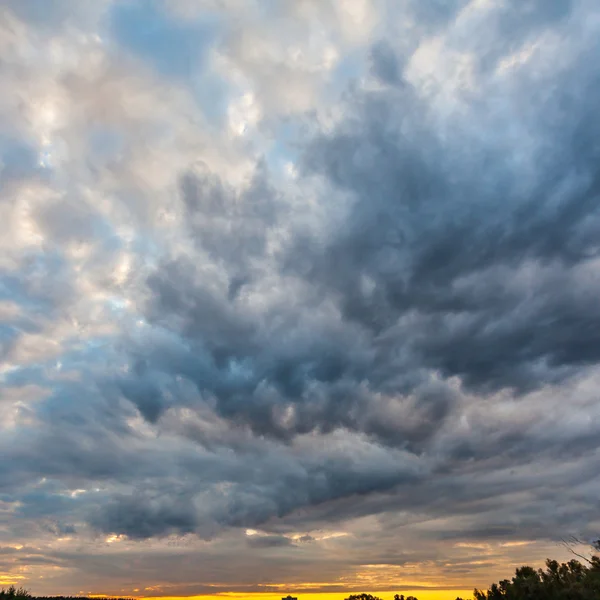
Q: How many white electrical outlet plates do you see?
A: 0